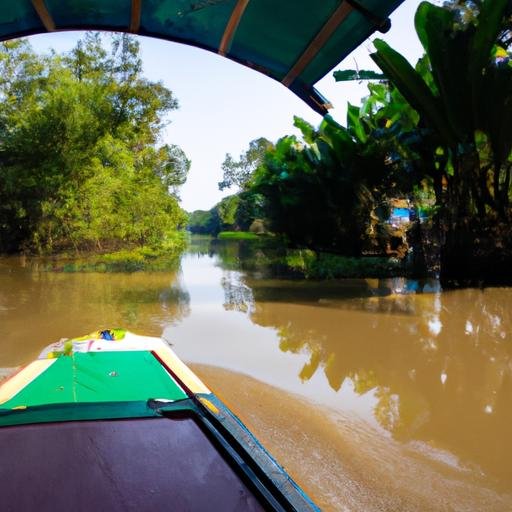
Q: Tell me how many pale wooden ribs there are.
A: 4